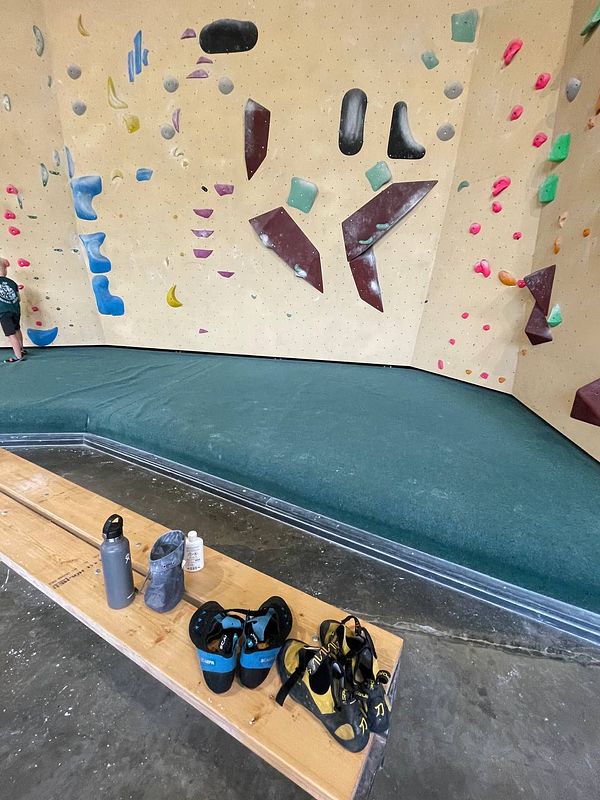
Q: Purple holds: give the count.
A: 10